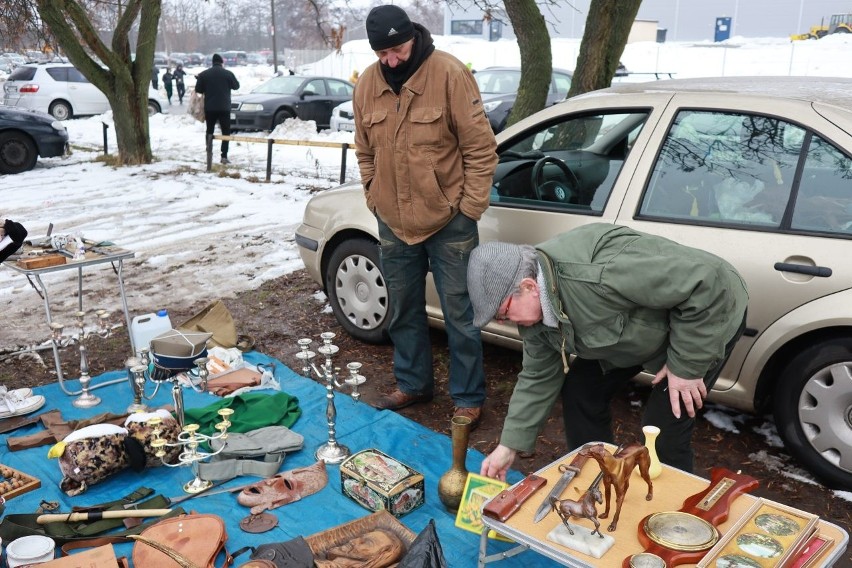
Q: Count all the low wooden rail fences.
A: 1